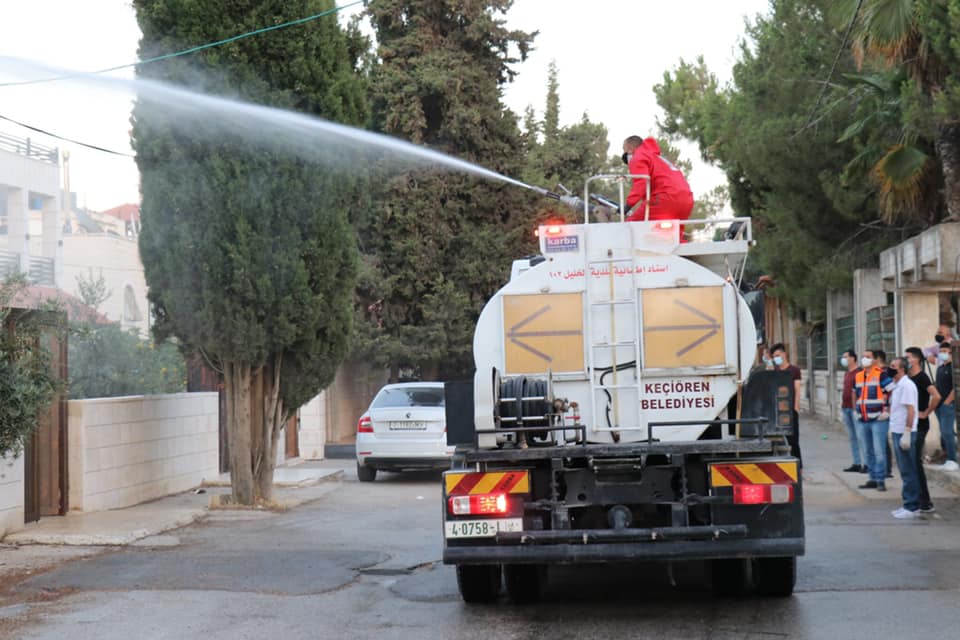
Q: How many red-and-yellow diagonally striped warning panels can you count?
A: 2